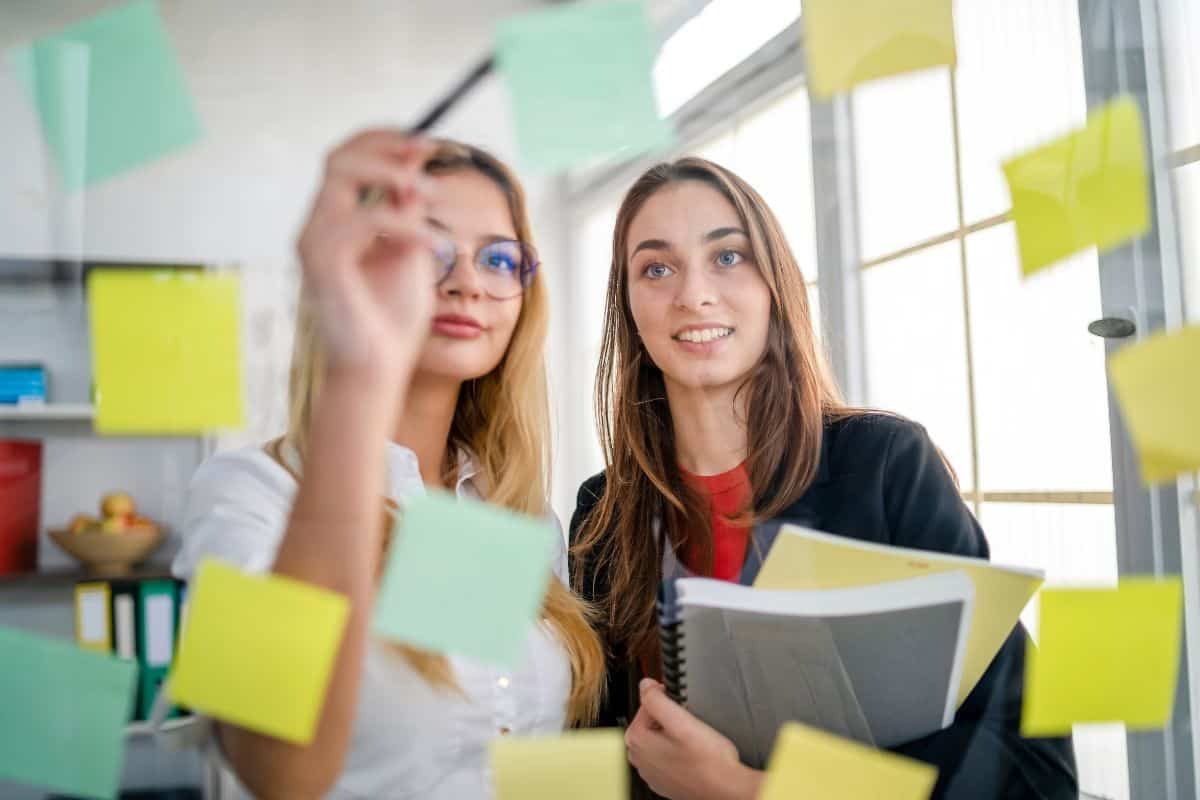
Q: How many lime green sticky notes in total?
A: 4